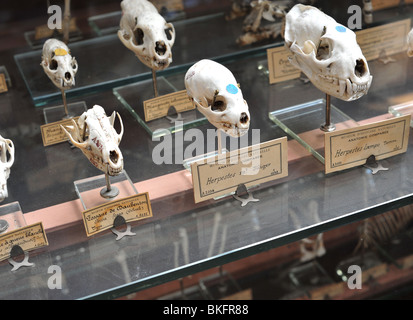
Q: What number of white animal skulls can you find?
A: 6